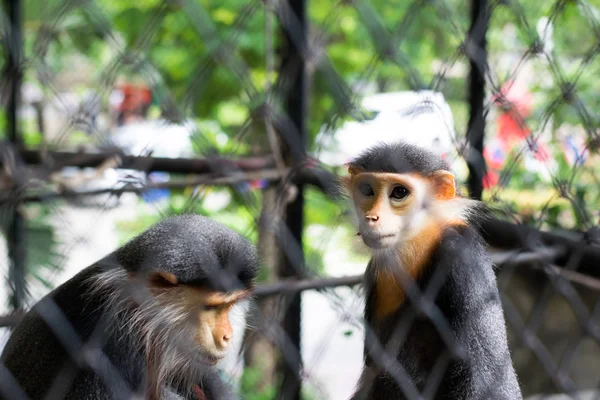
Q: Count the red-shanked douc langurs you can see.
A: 2